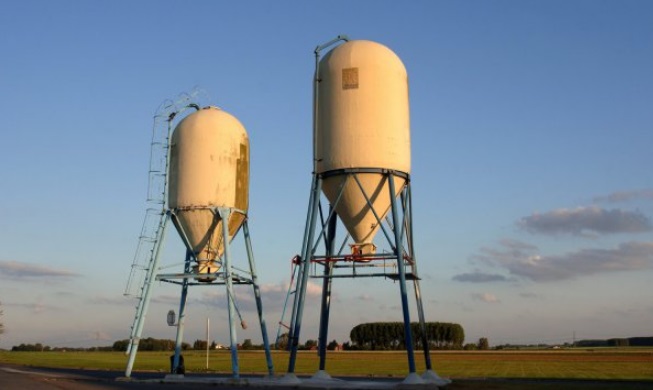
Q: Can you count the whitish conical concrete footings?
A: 4